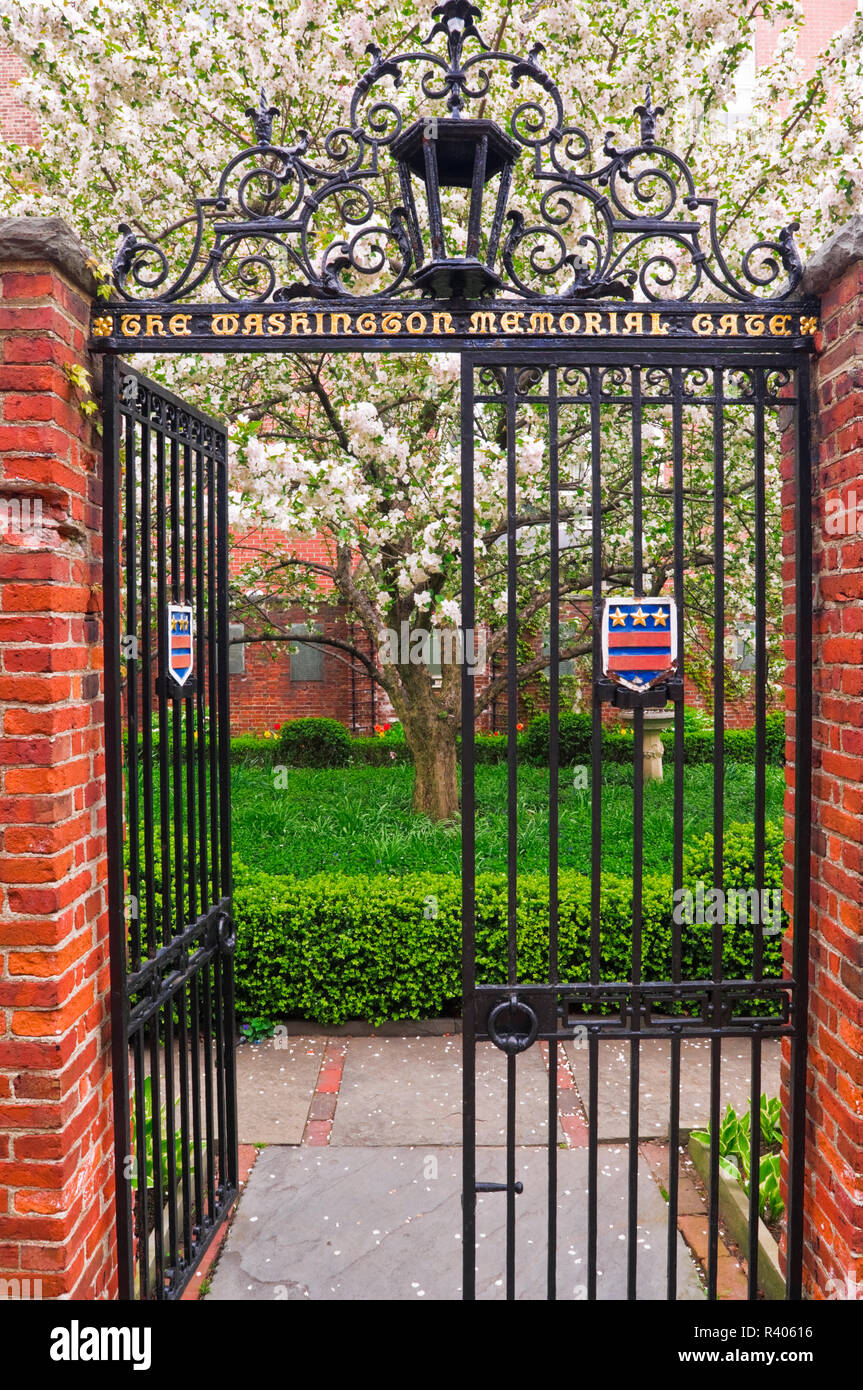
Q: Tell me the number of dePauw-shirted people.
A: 0